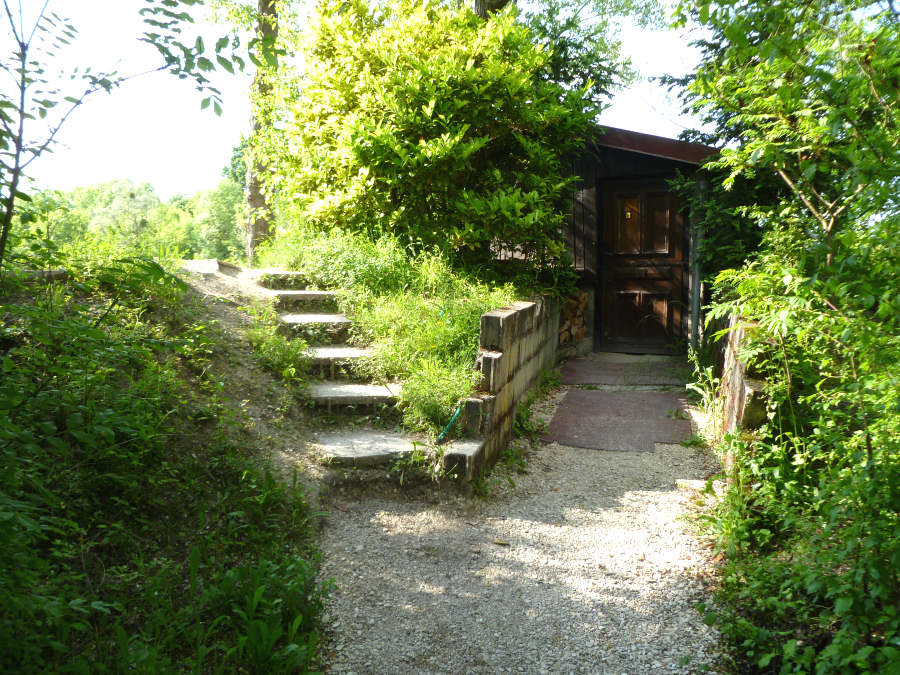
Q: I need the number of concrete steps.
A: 6